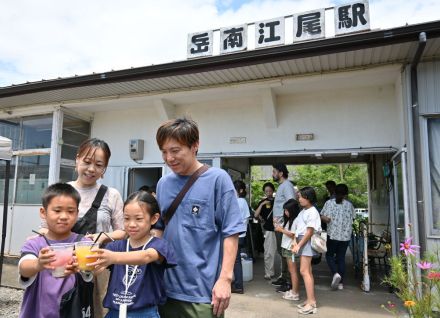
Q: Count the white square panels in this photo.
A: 5